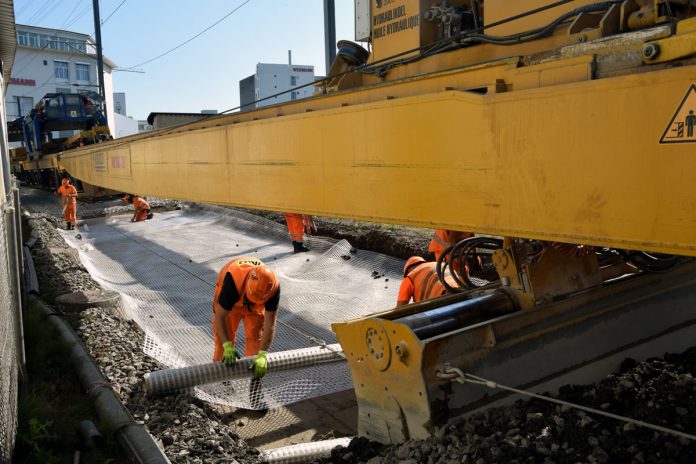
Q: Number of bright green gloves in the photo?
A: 2